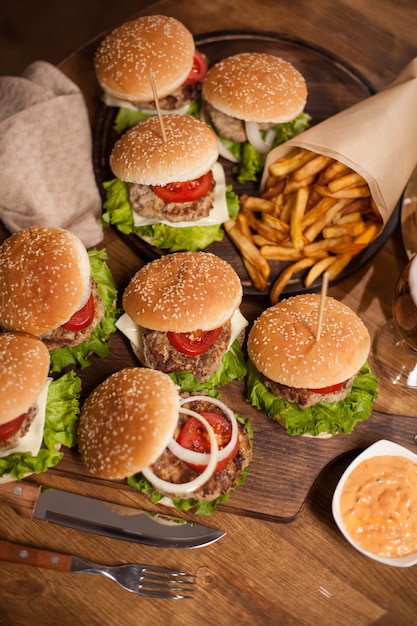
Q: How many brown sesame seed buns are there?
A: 8